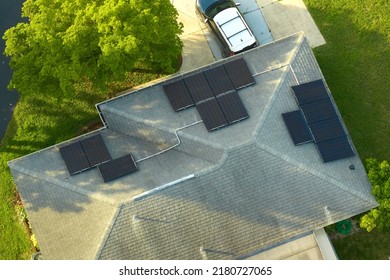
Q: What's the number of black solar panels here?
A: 14